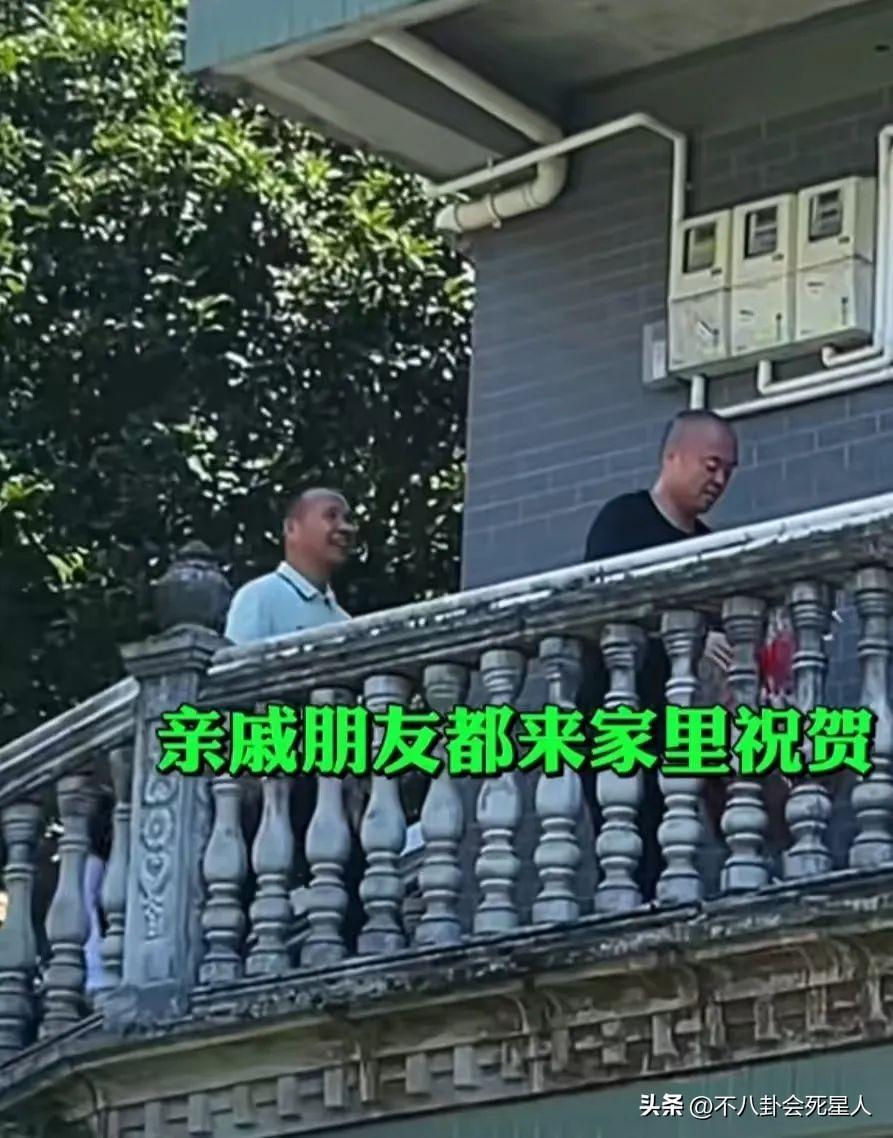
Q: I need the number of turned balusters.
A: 15